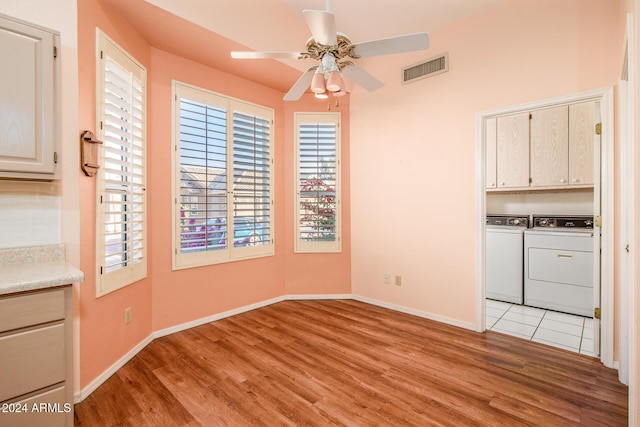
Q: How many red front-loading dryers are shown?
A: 0